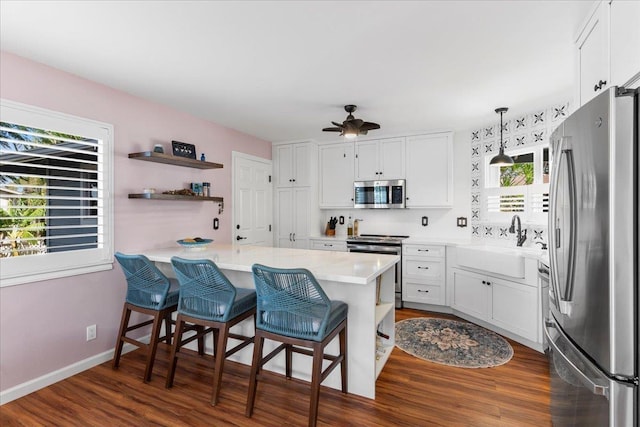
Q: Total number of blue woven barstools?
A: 3